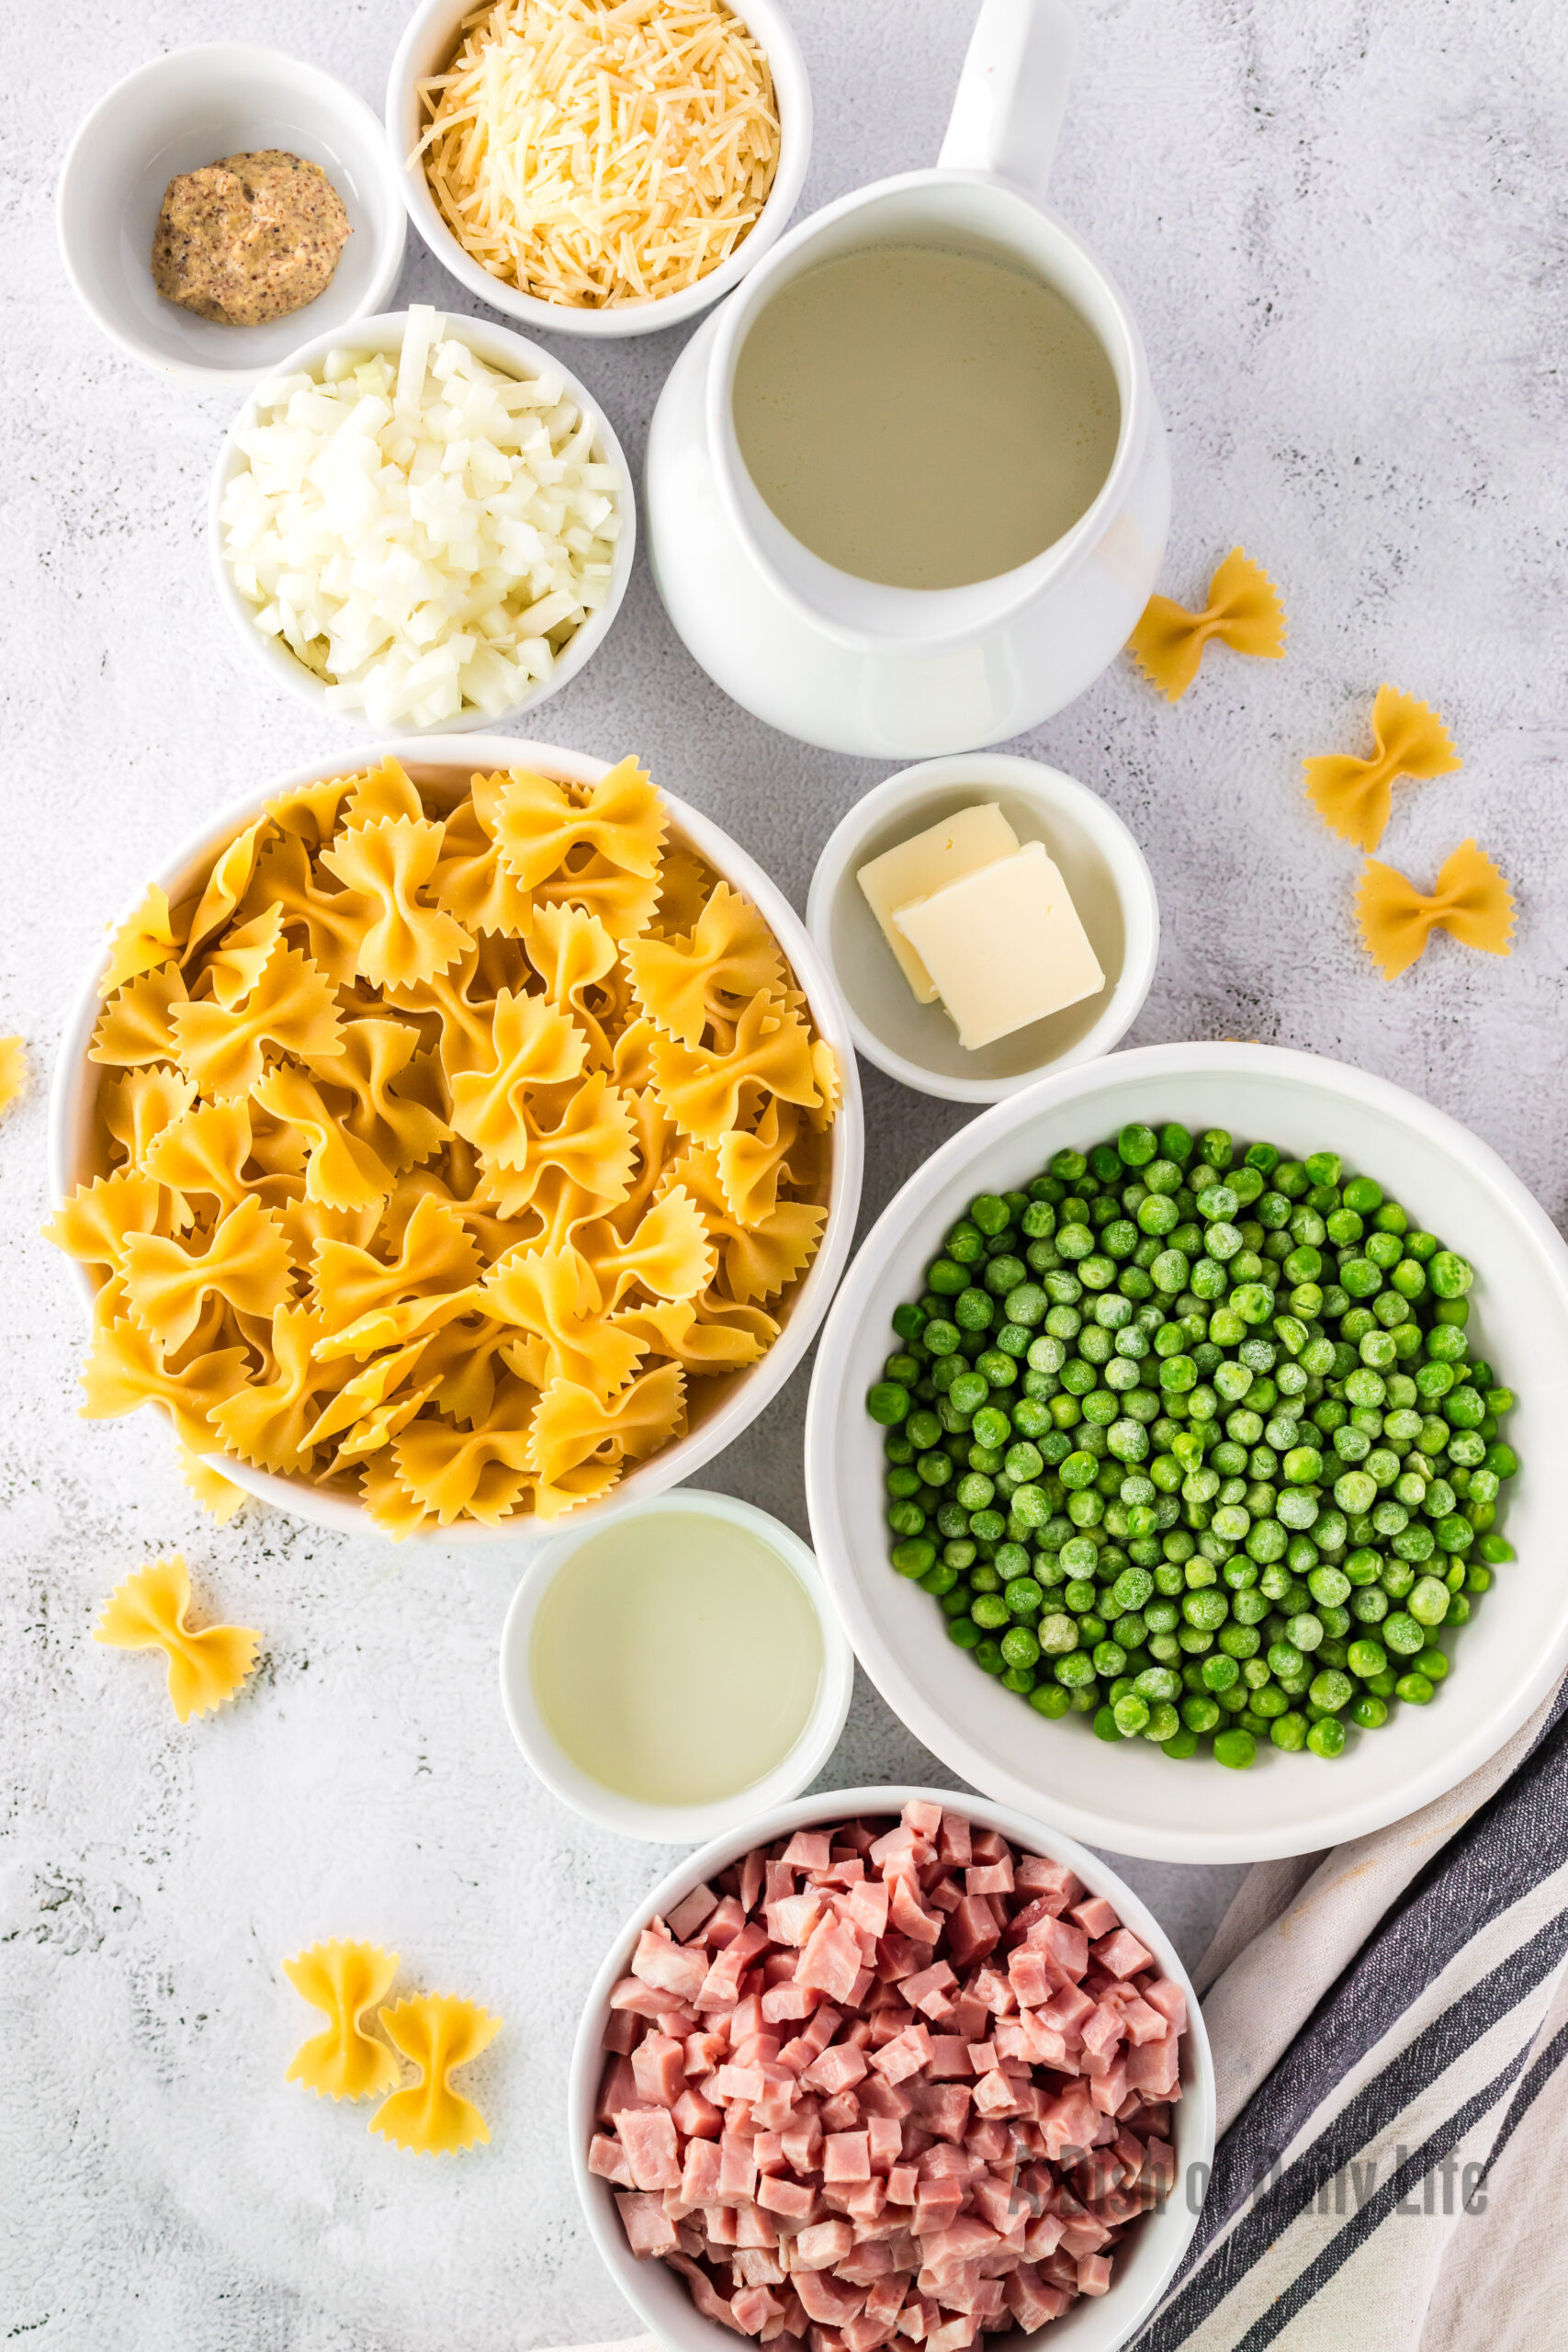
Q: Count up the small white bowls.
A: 5